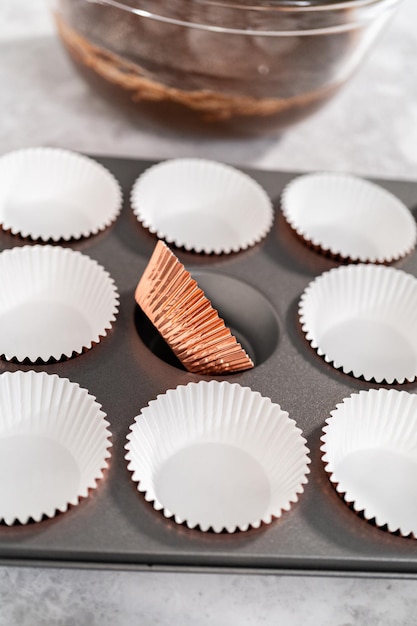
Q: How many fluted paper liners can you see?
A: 9